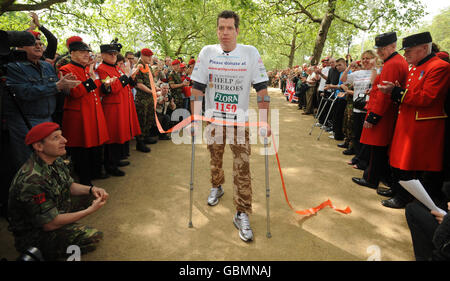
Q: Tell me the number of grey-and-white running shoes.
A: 2